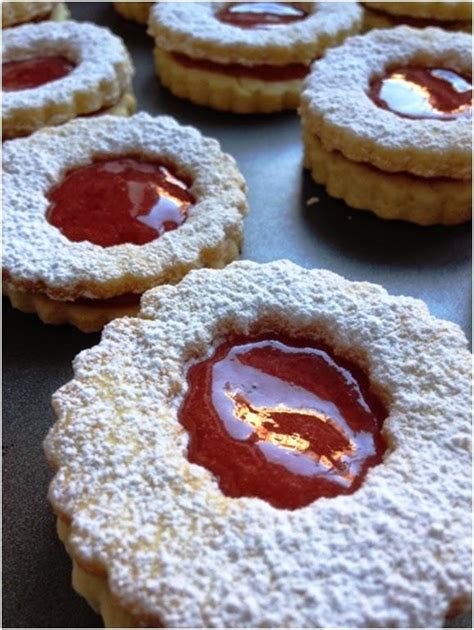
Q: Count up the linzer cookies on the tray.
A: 8